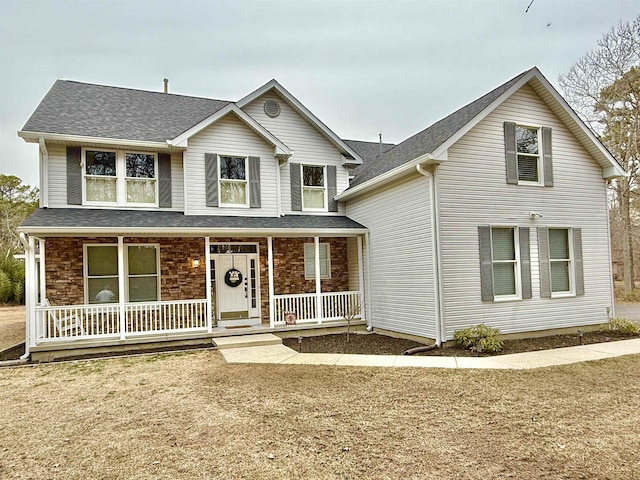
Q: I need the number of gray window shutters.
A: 12